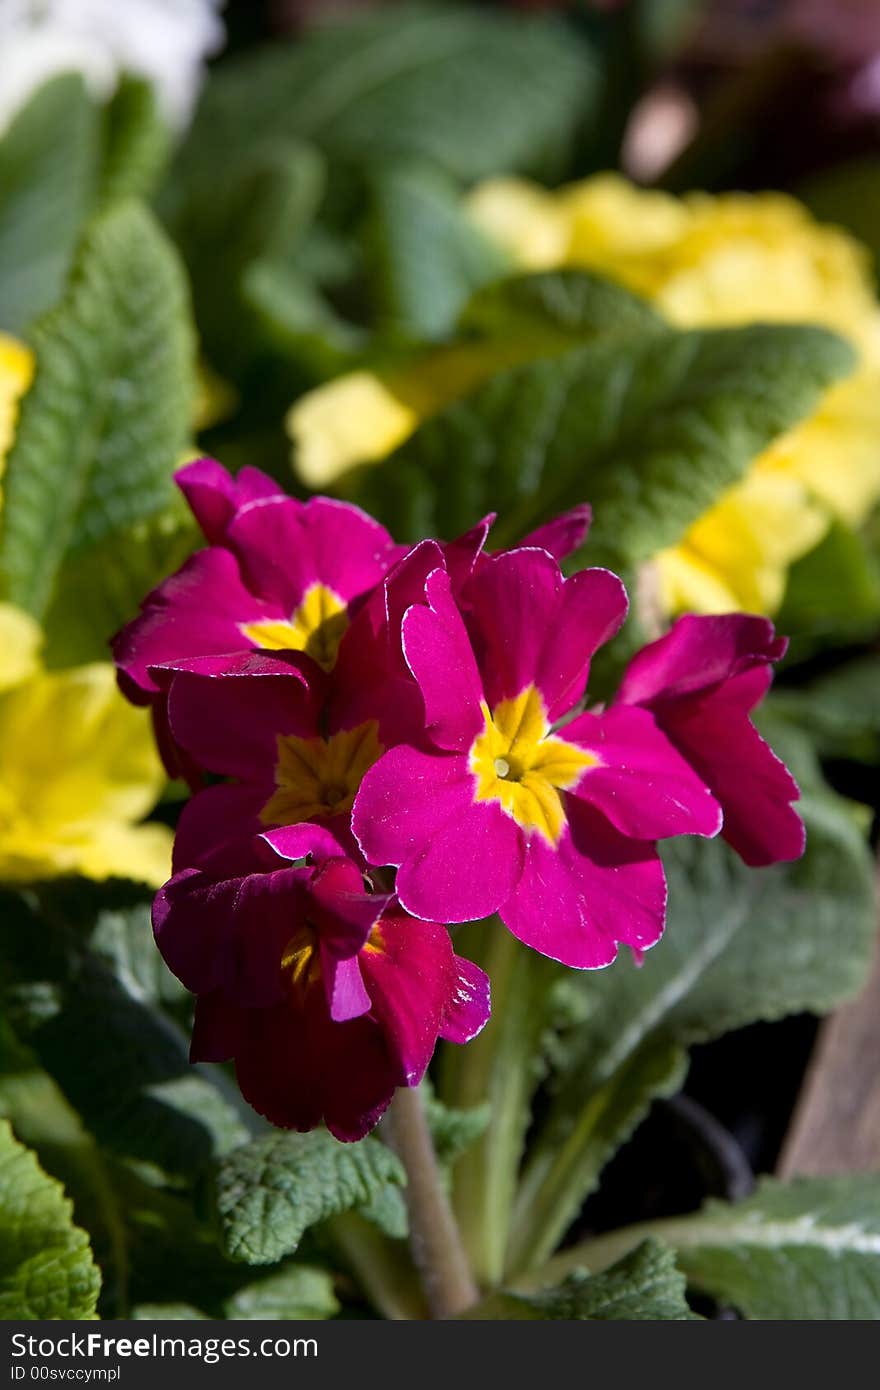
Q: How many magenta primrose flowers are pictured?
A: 5